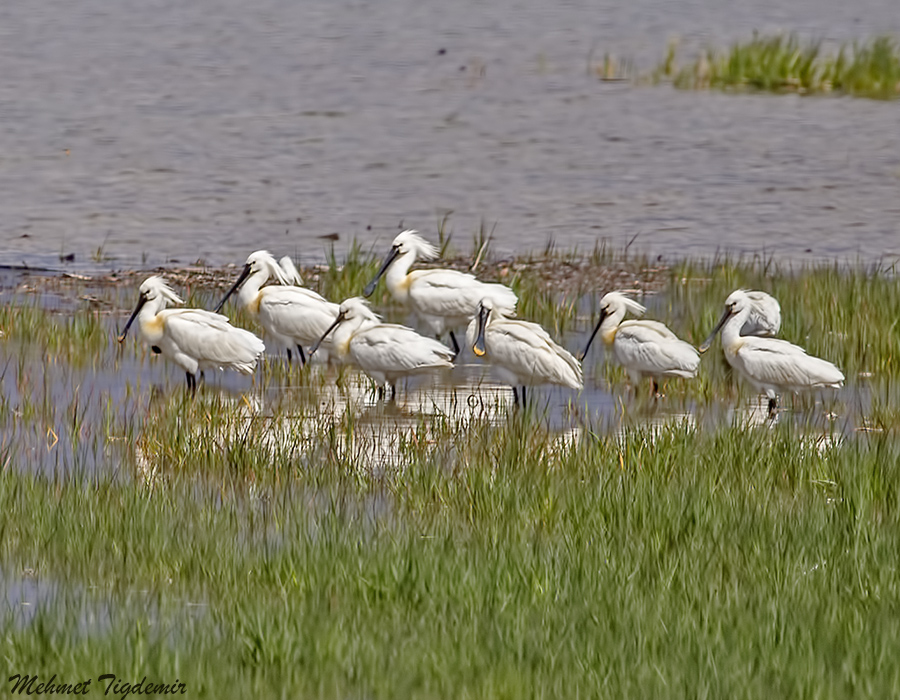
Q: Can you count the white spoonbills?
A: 8